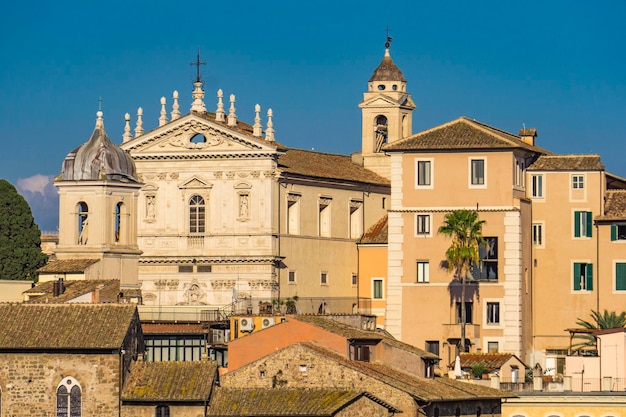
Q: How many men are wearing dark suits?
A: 0